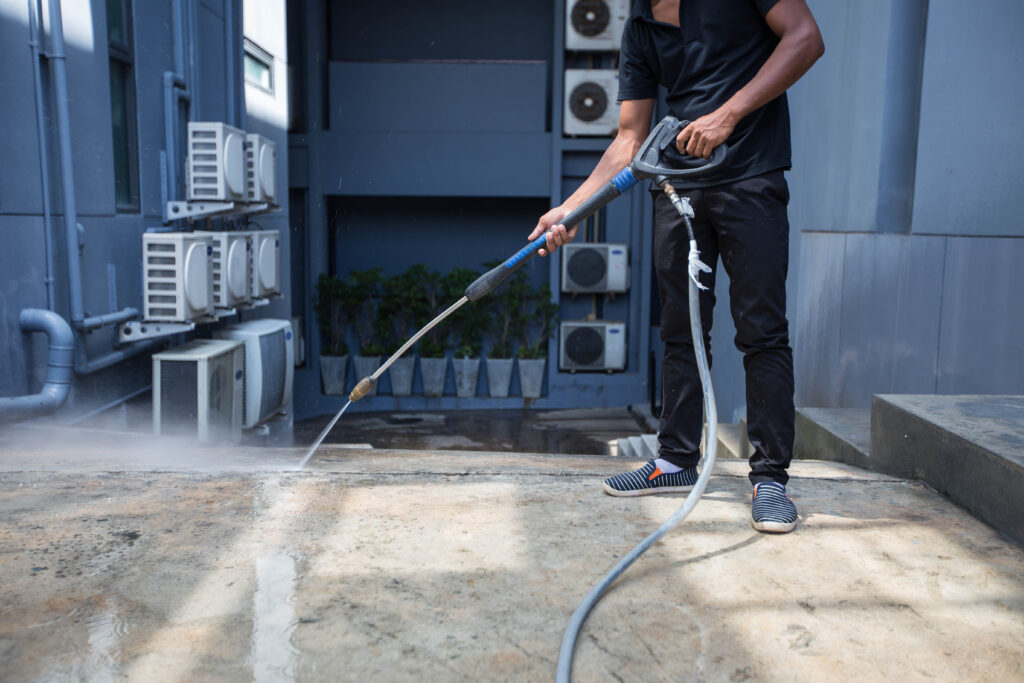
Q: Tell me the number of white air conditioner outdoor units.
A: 11